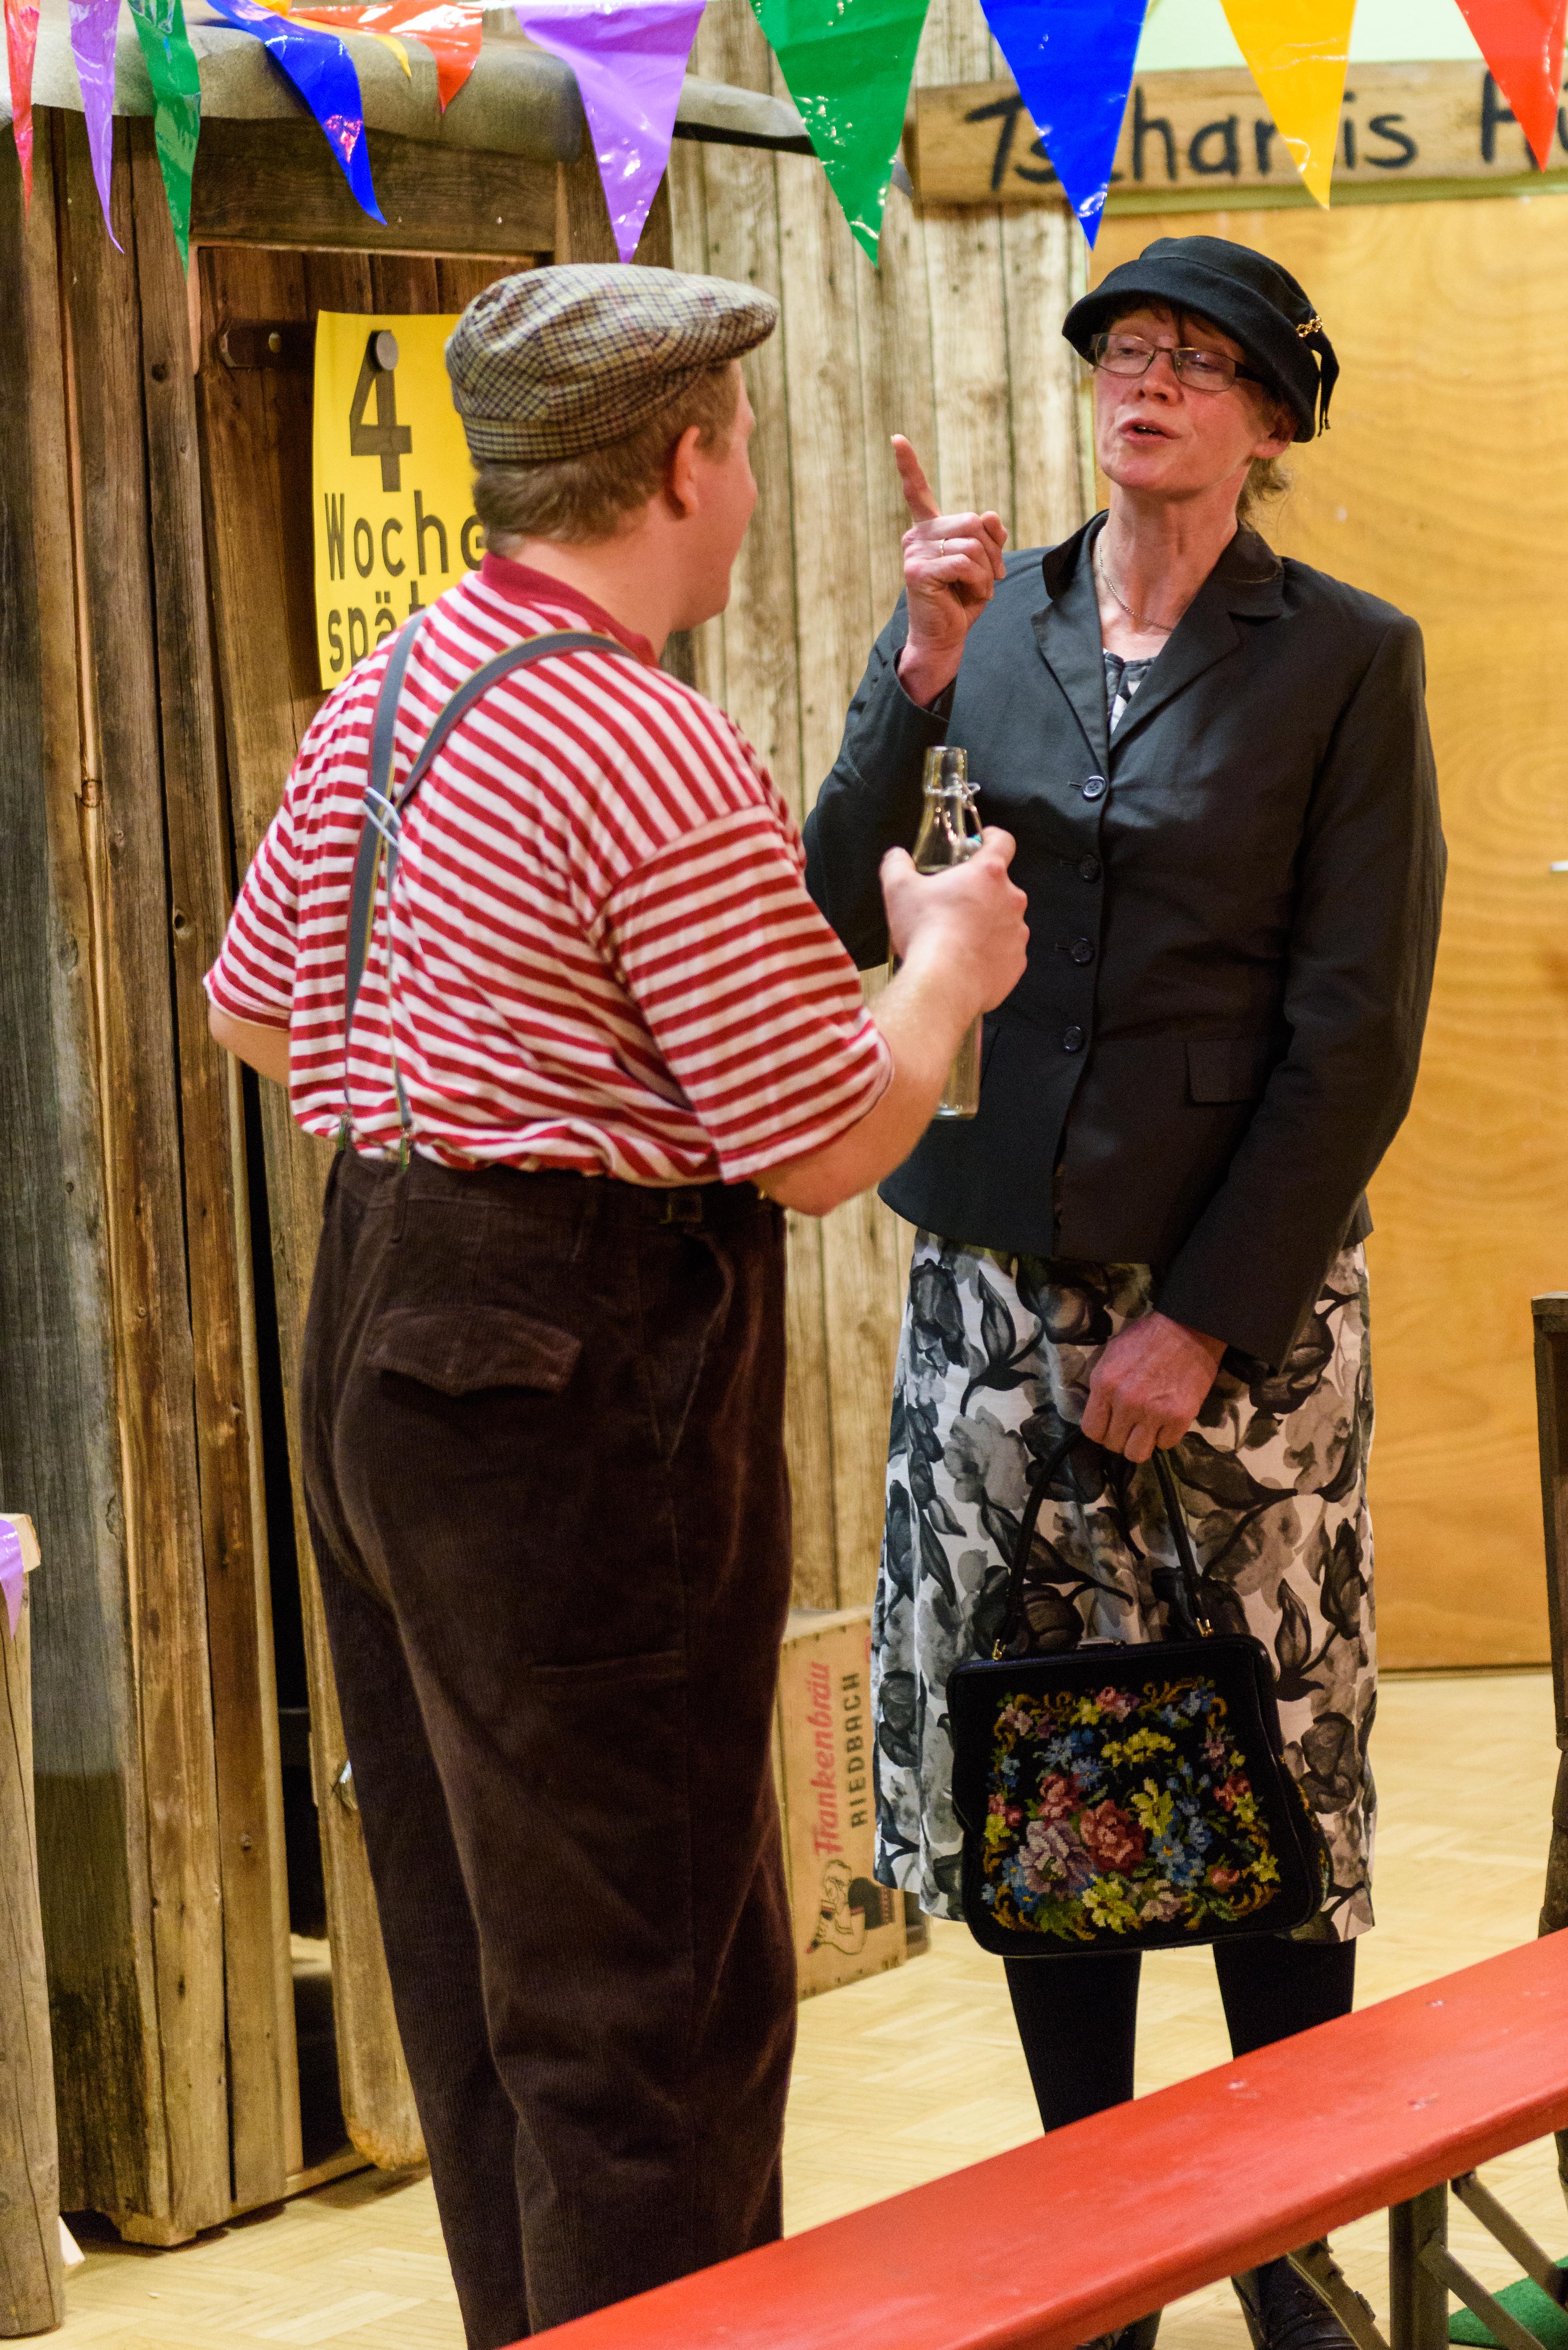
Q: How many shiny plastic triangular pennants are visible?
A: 12